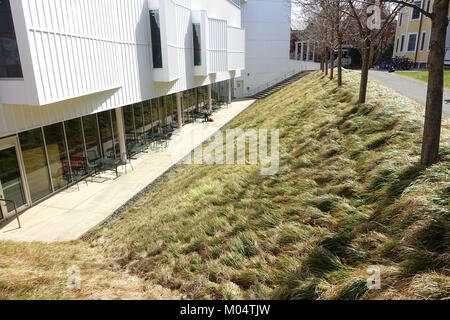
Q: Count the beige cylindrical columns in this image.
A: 4